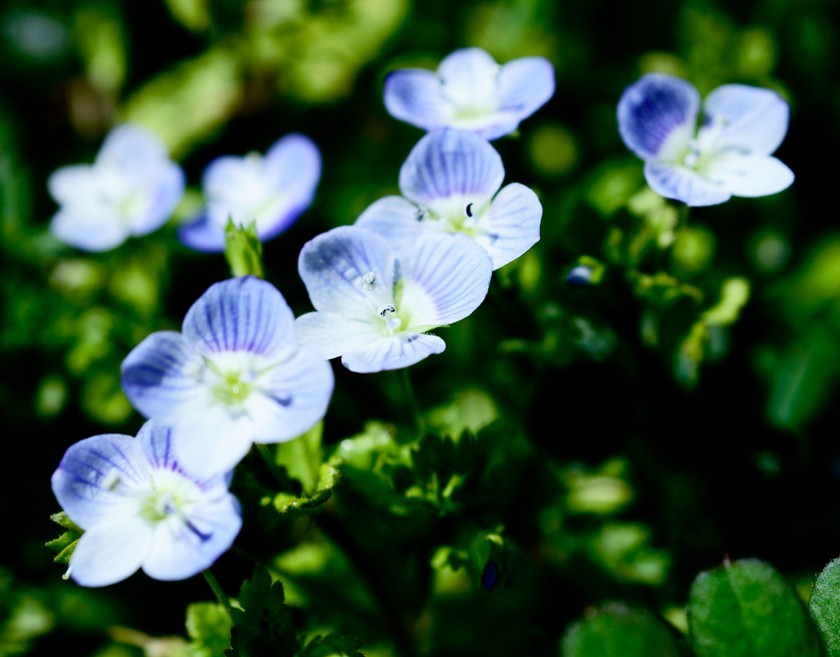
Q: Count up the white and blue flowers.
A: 8